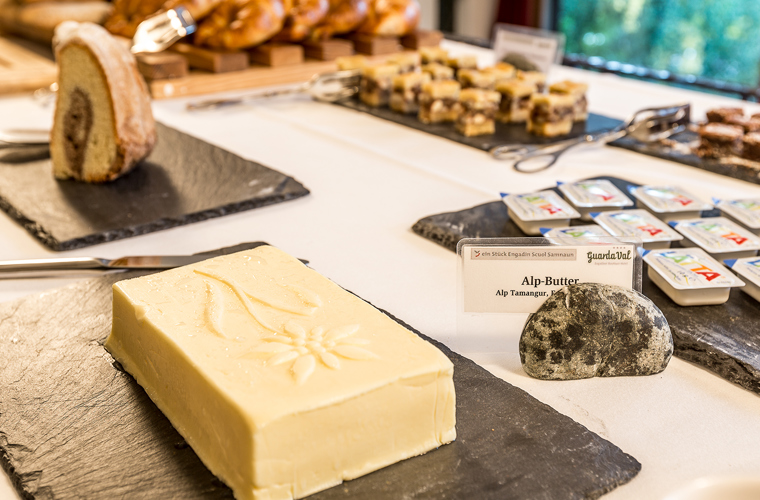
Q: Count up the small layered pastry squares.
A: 15